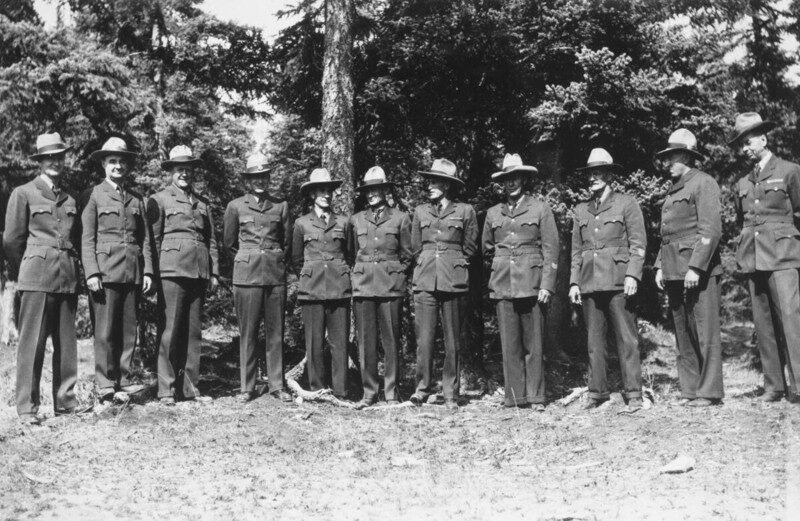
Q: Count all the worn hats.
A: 11